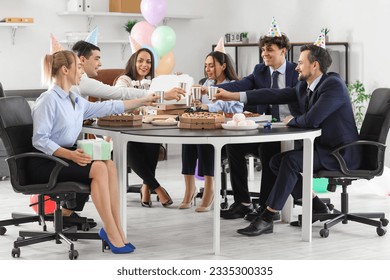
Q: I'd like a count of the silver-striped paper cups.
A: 5